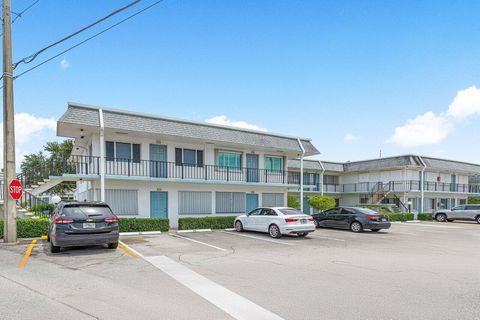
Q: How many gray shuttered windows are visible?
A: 4